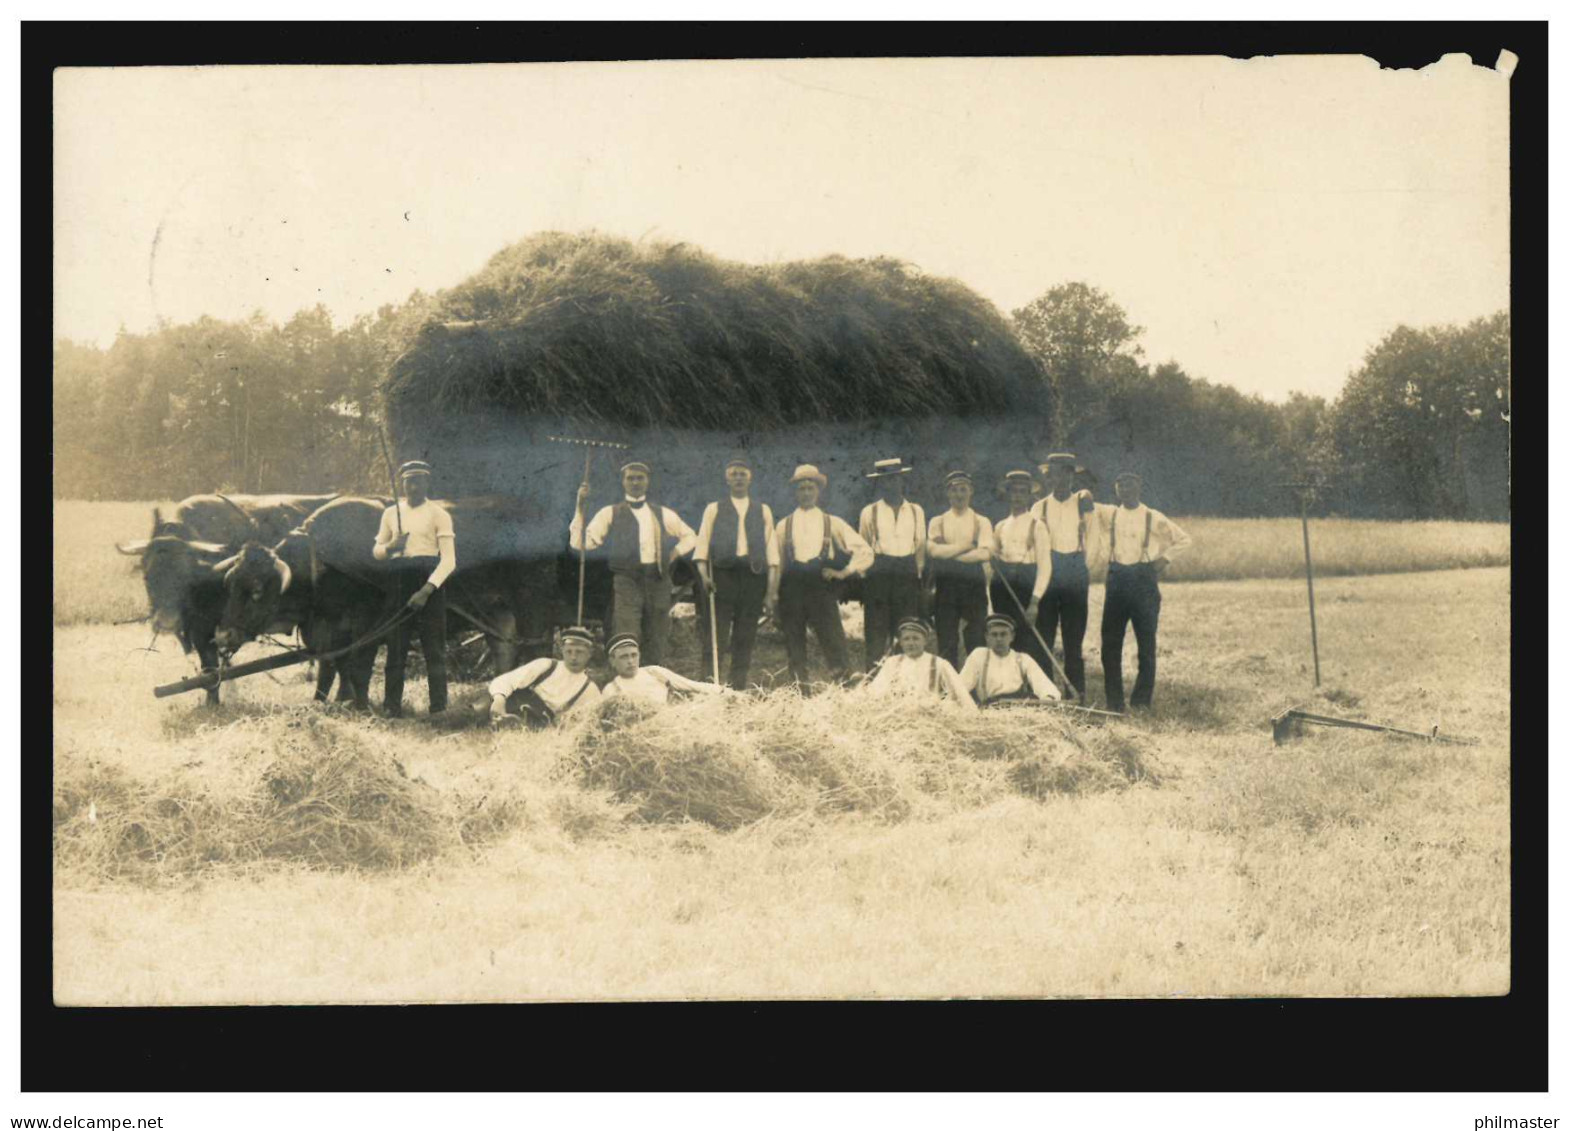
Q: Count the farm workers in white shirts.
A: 13